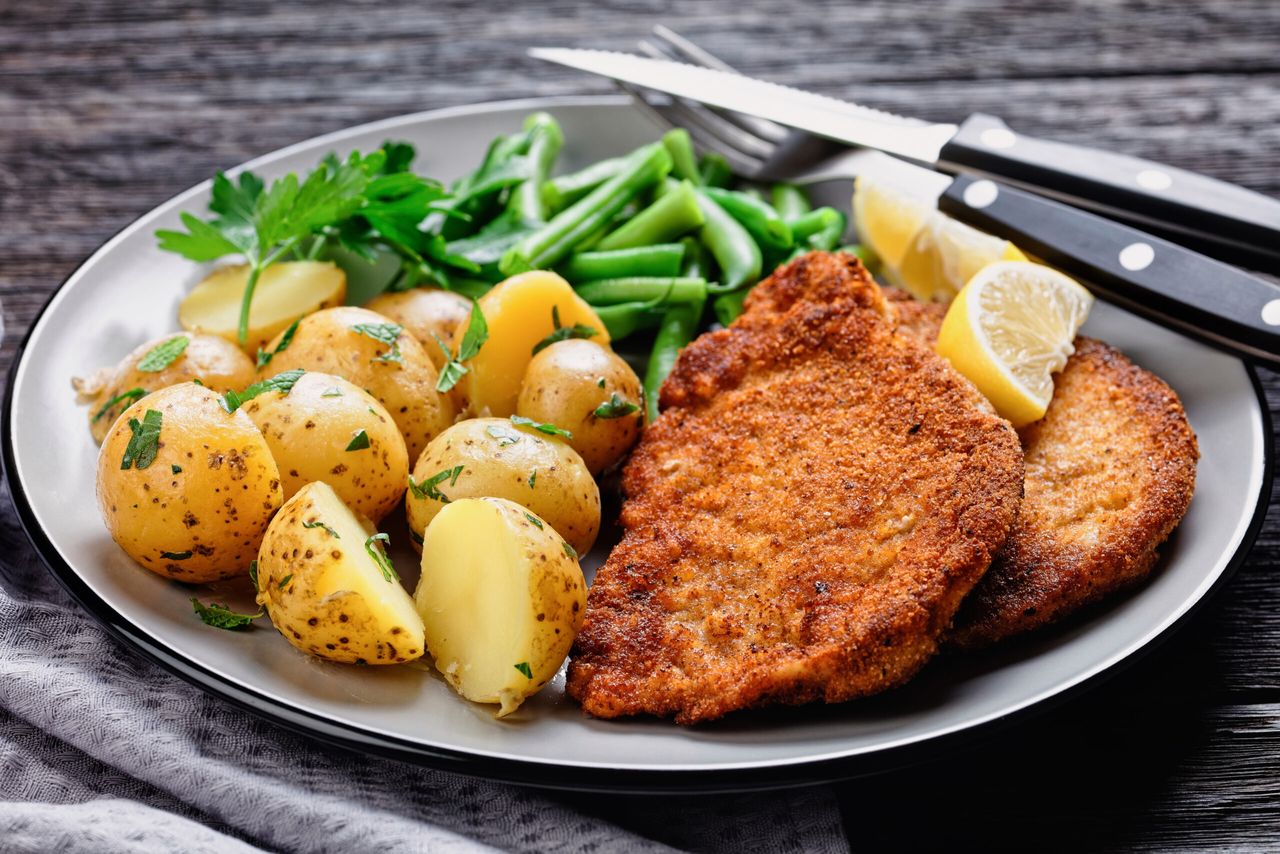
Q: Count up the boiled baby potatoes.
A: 11